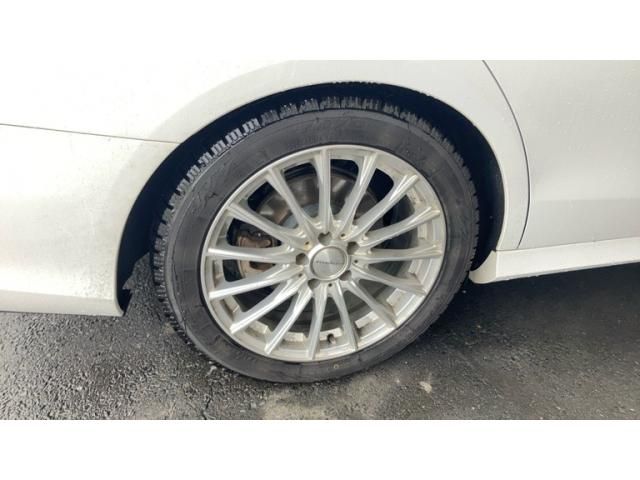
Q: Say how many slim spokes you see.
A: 15